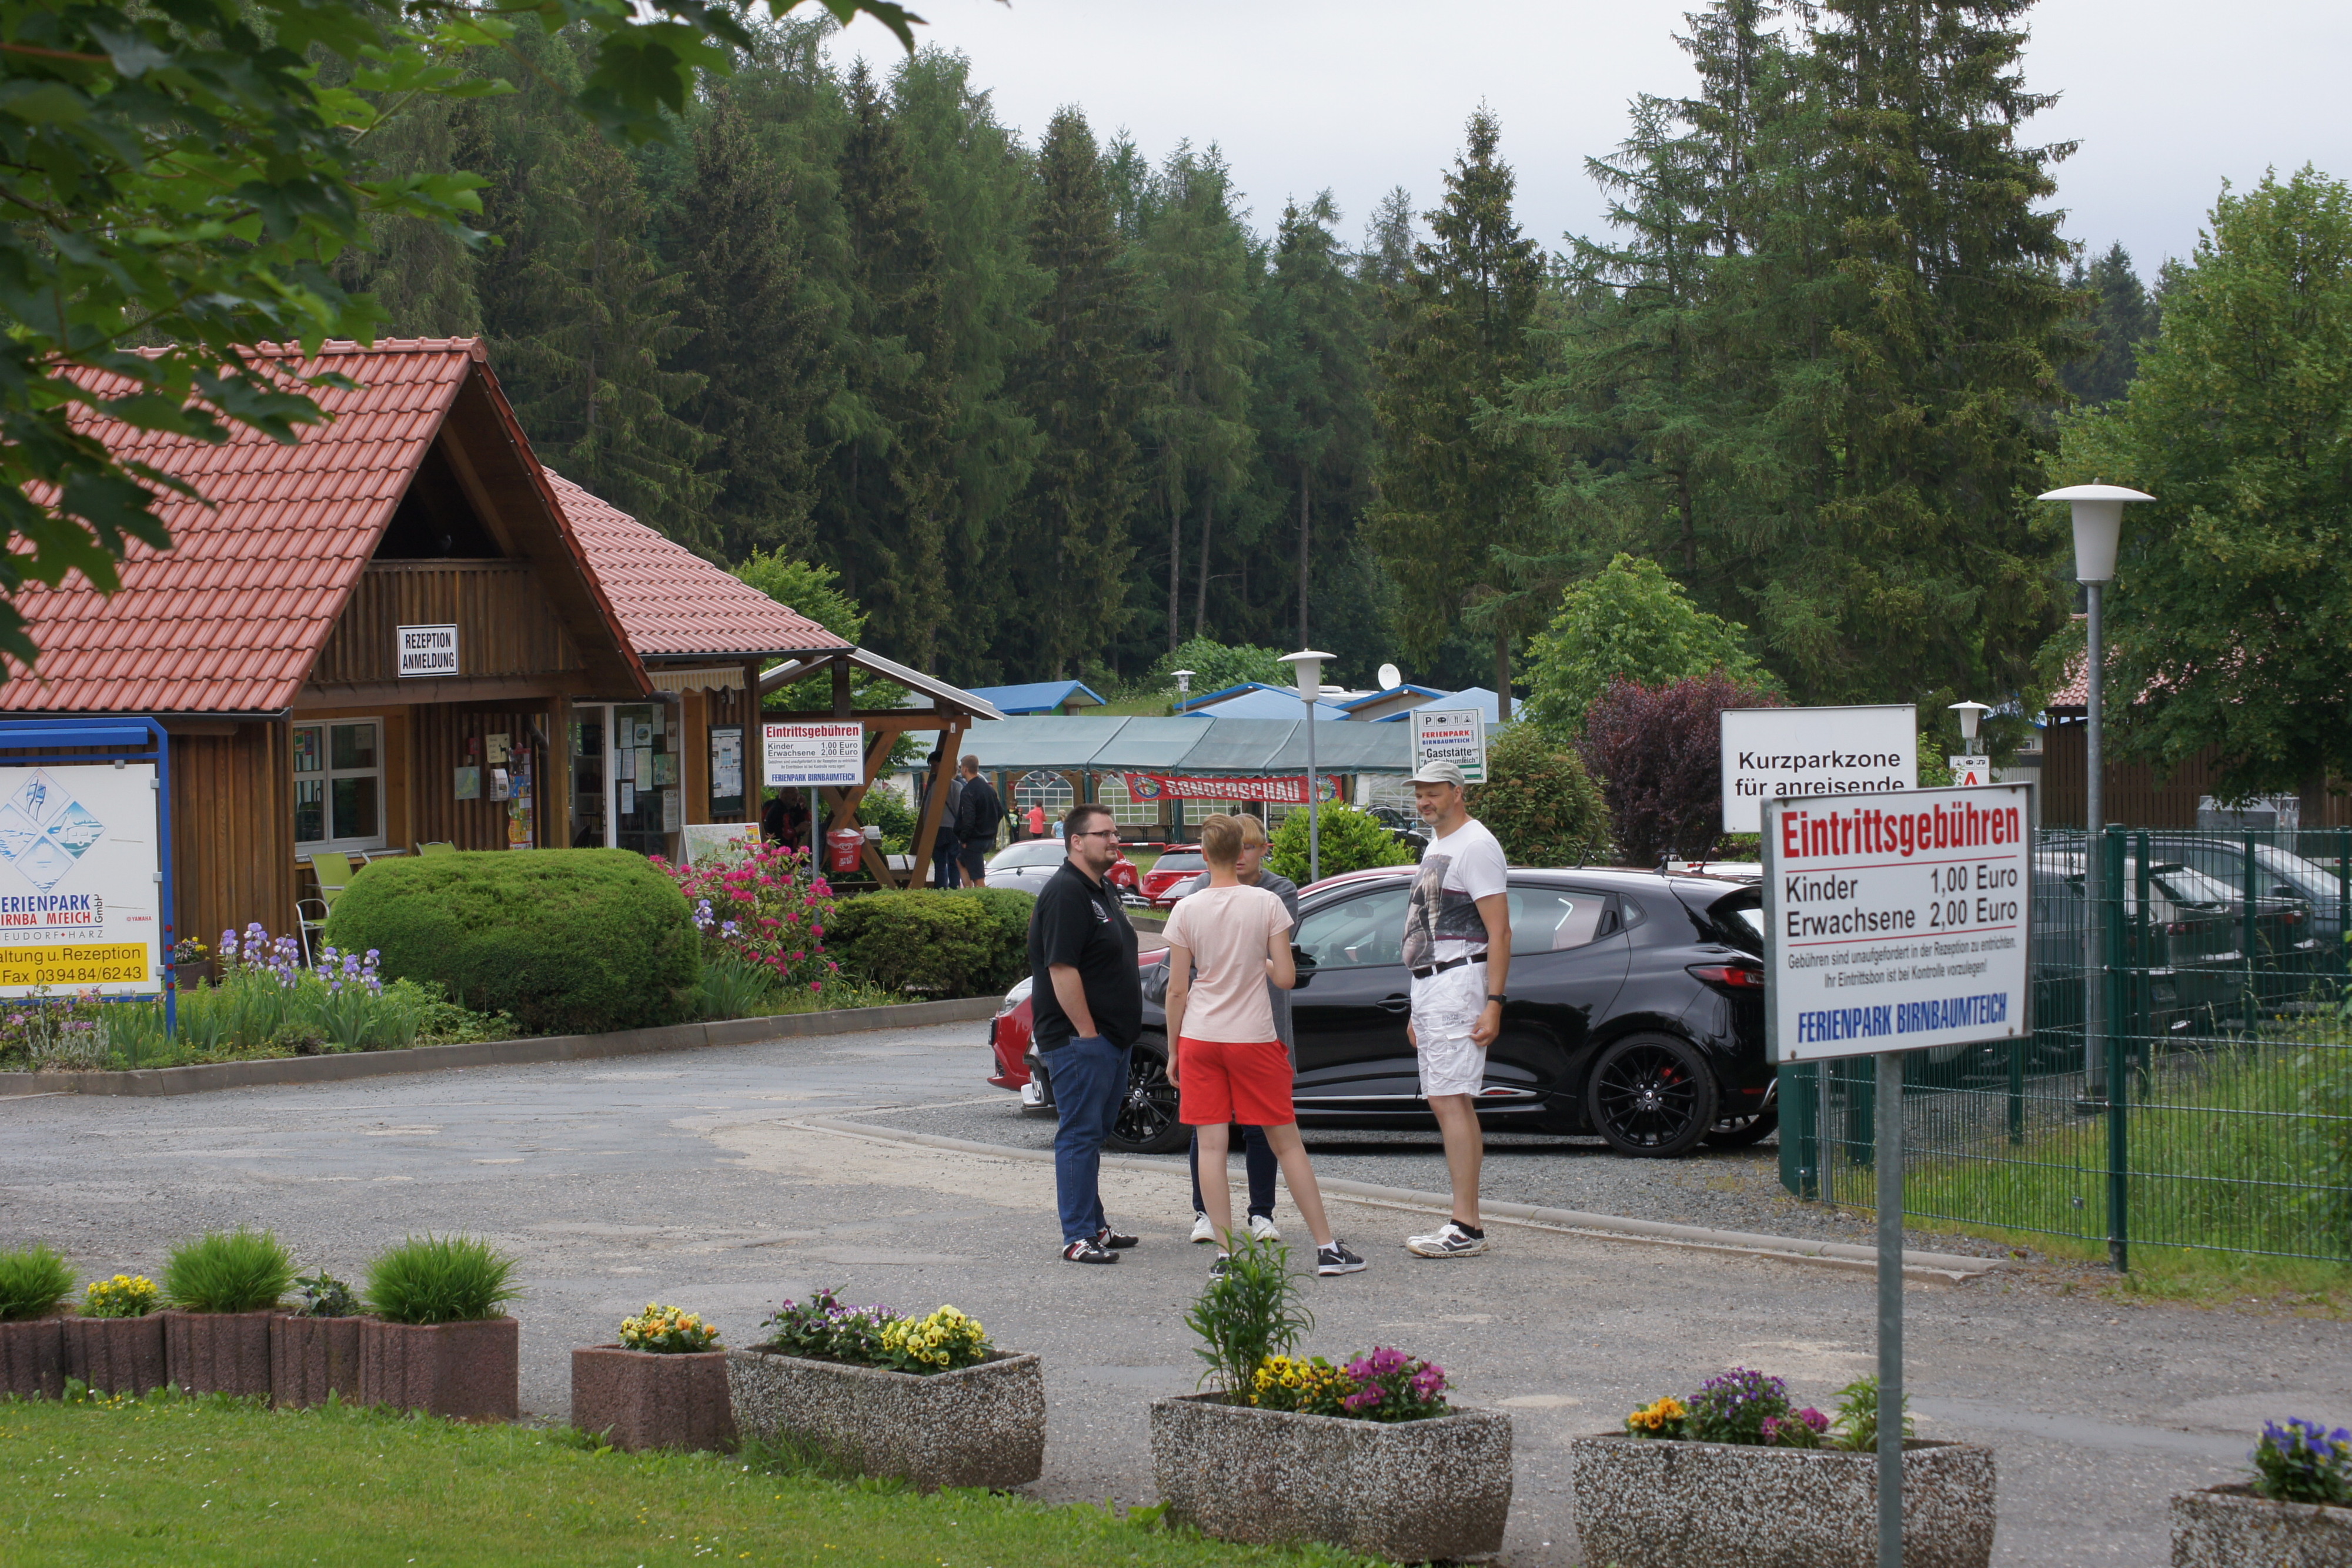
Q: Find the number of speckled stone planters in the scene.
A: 4